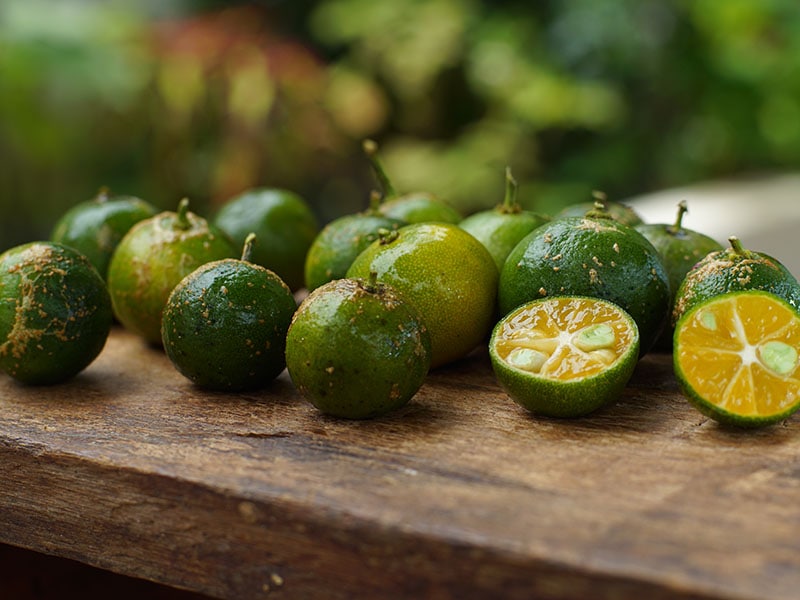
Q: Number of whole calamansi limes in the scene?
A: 14